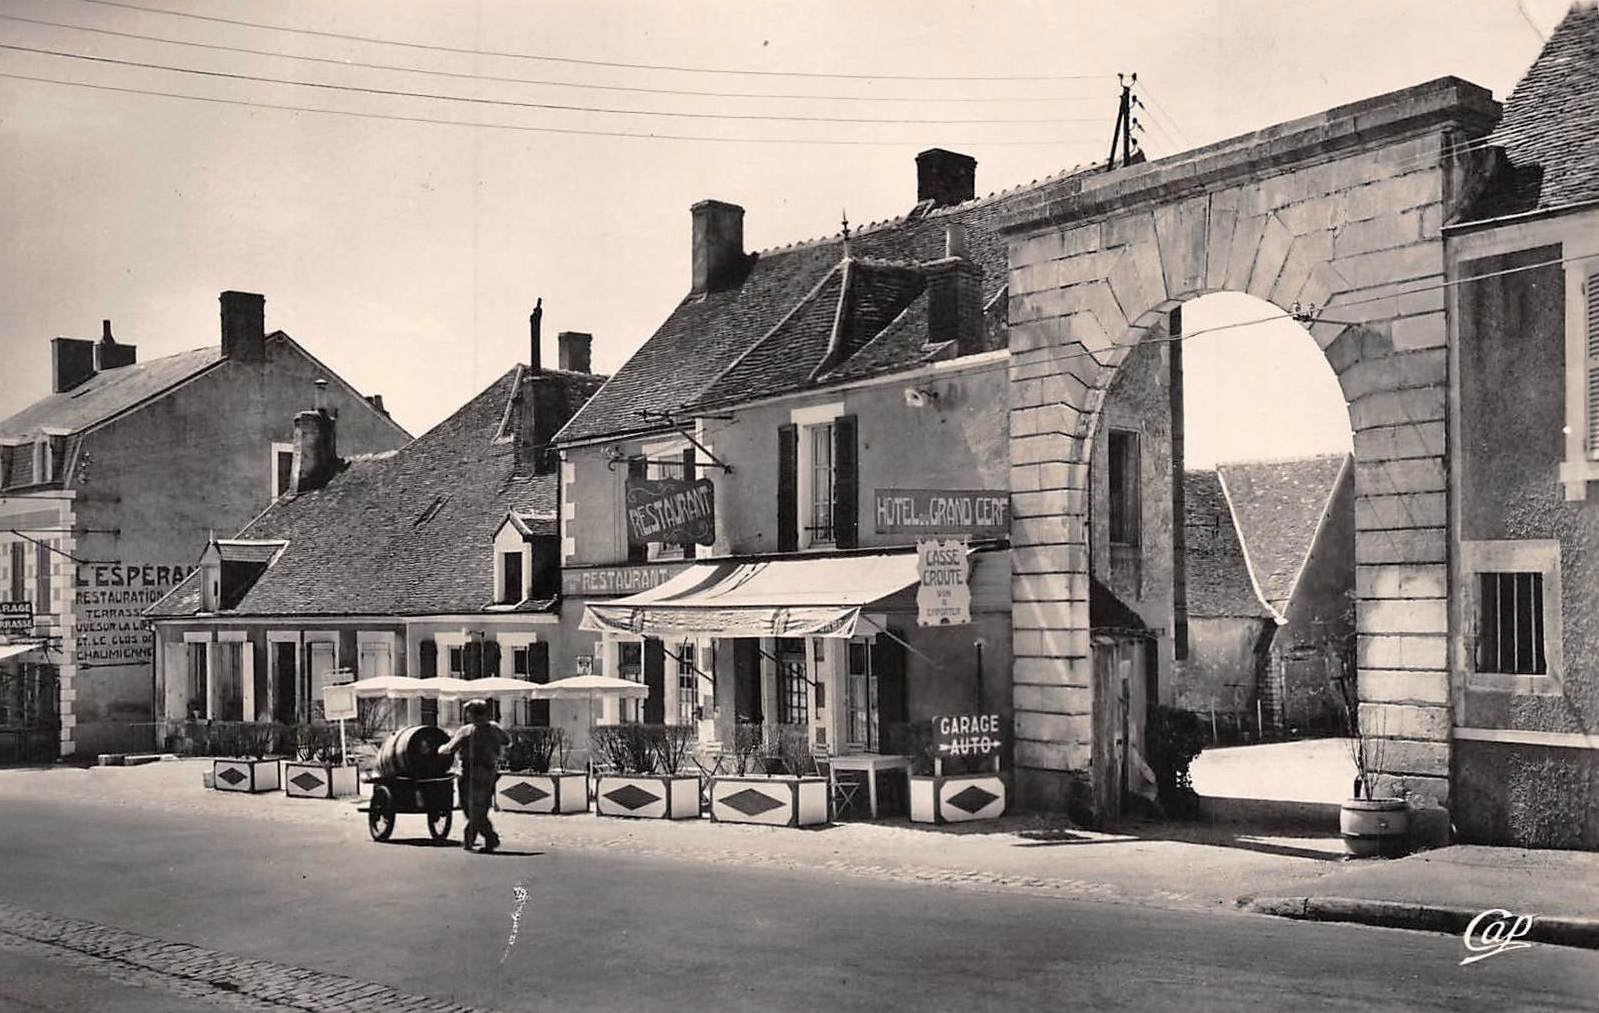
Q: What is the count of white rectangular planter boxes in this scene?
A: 6